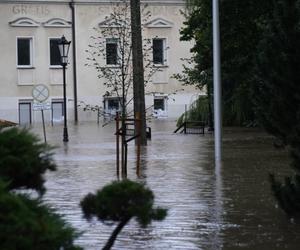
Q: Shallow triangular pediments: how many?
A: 2